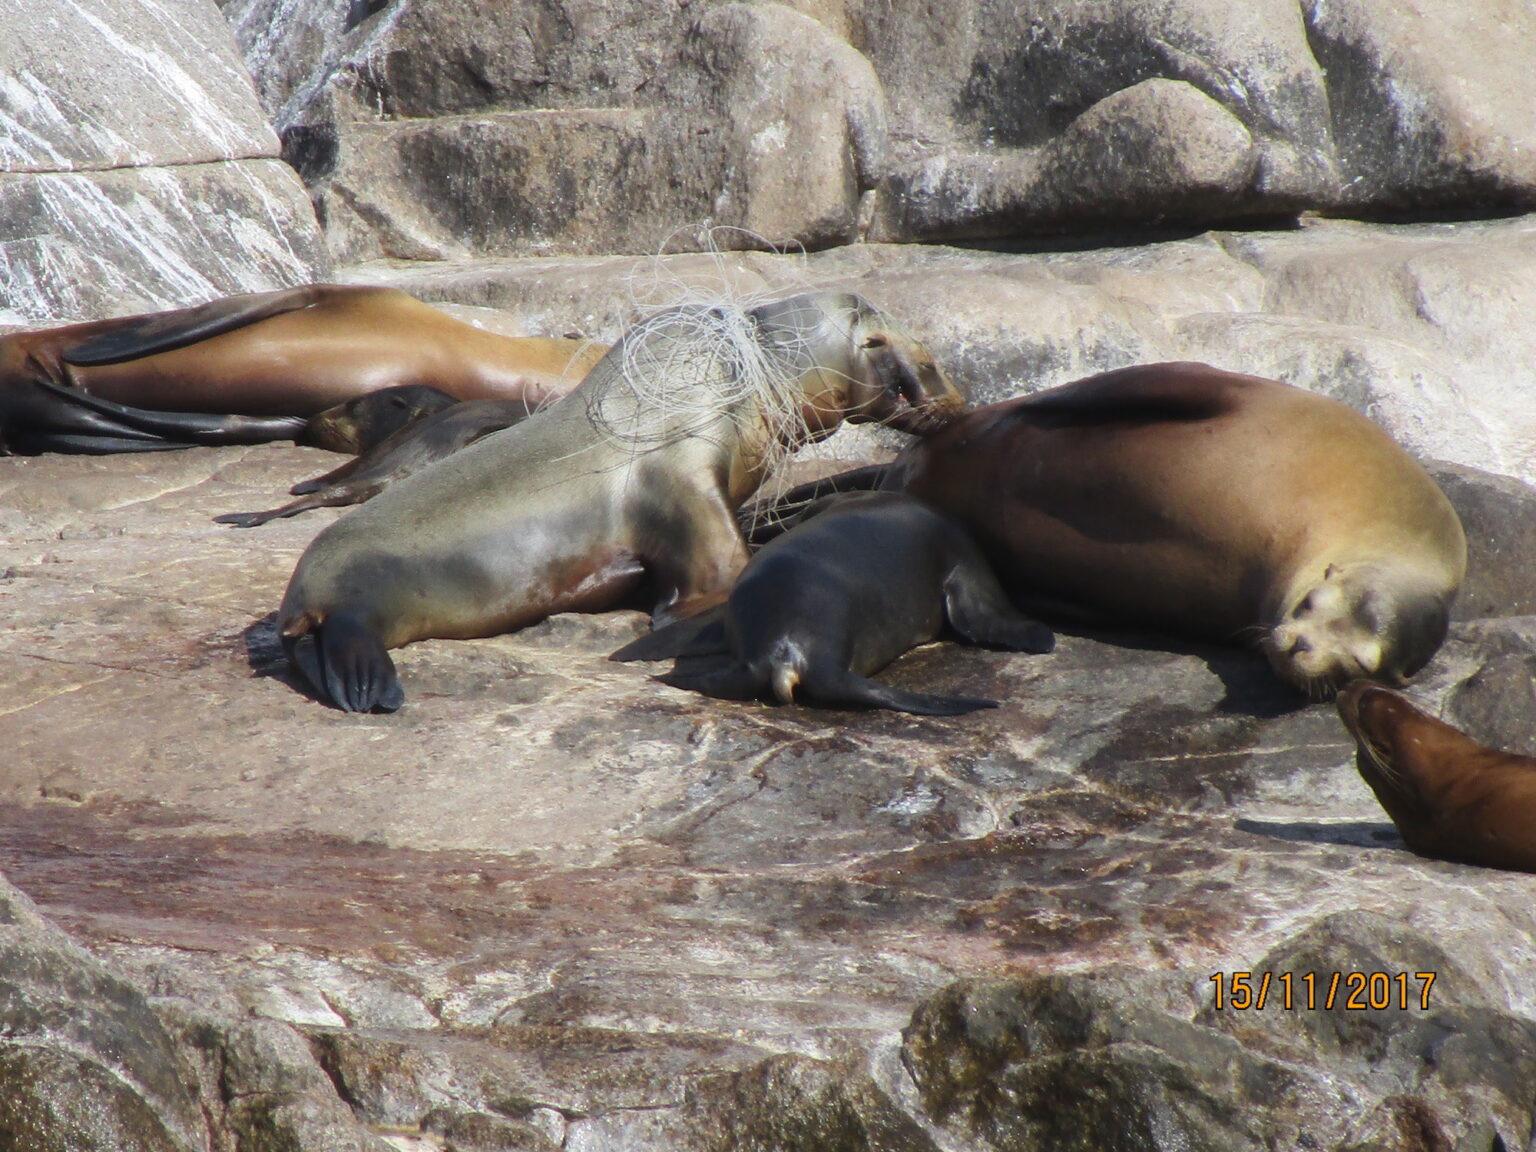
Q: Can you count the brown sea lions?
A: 3